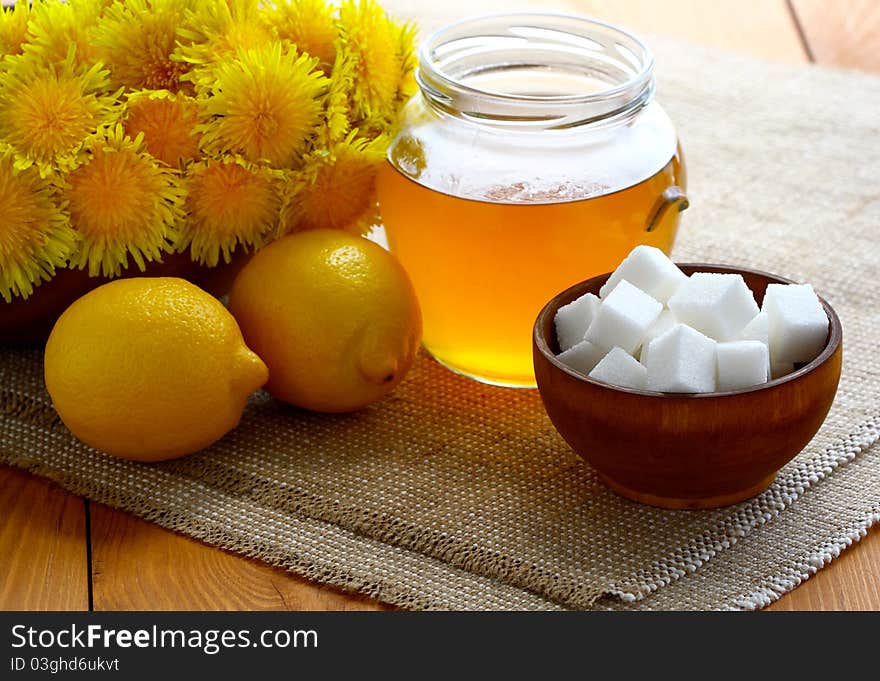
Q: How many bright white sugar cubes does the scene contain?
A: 11